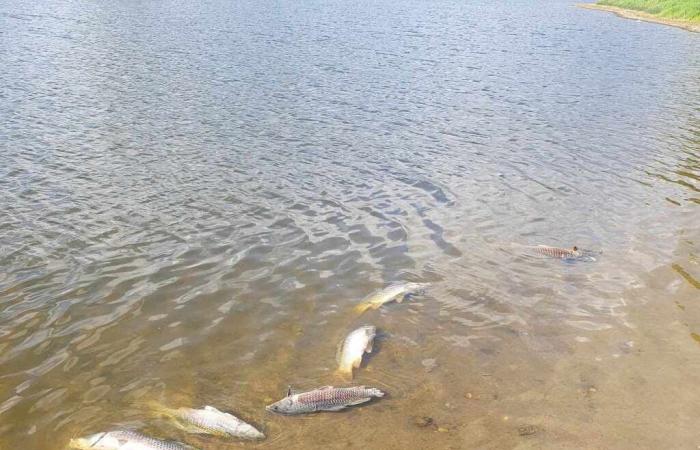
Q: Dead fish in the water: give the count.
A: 6